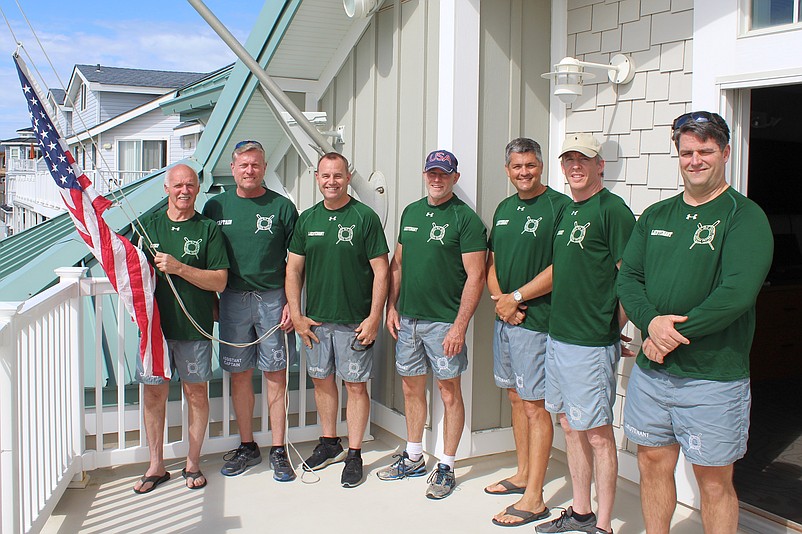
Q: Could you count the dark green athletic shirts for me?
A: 7